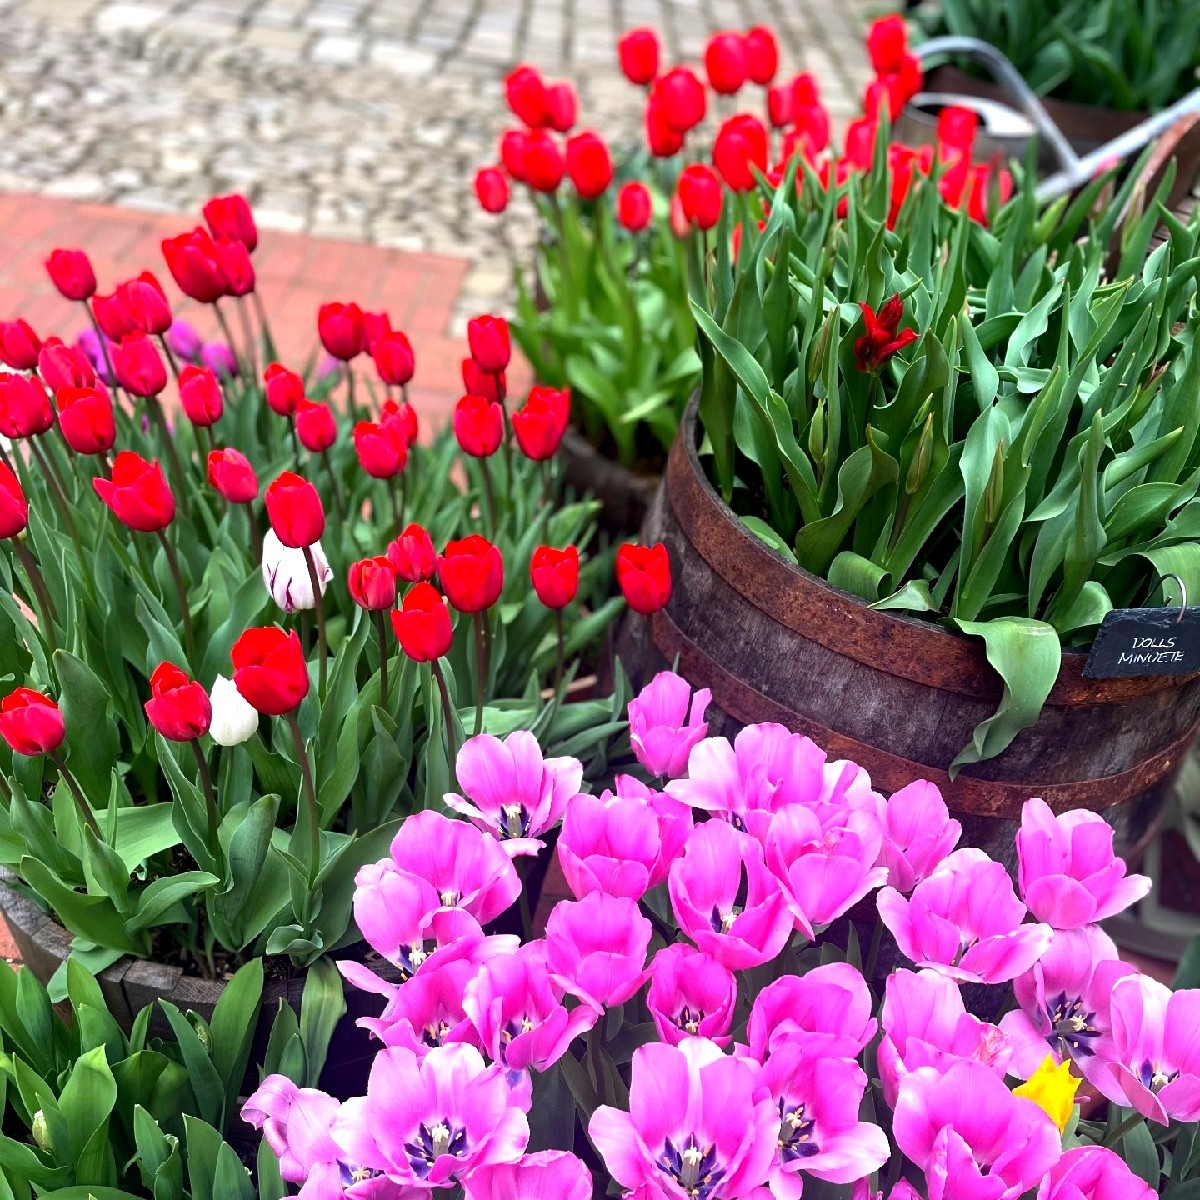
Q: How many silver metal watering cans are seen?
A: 1